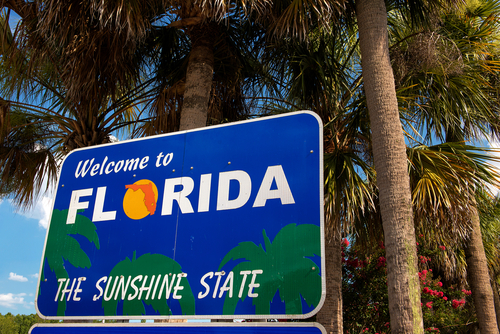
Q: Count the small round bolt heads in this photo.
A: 13